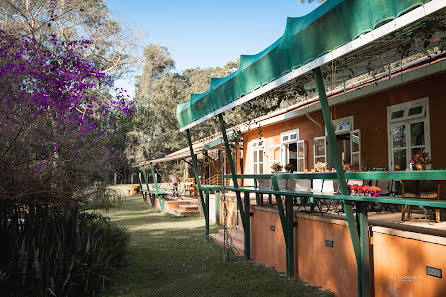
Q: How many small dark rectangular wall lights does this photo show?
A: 3